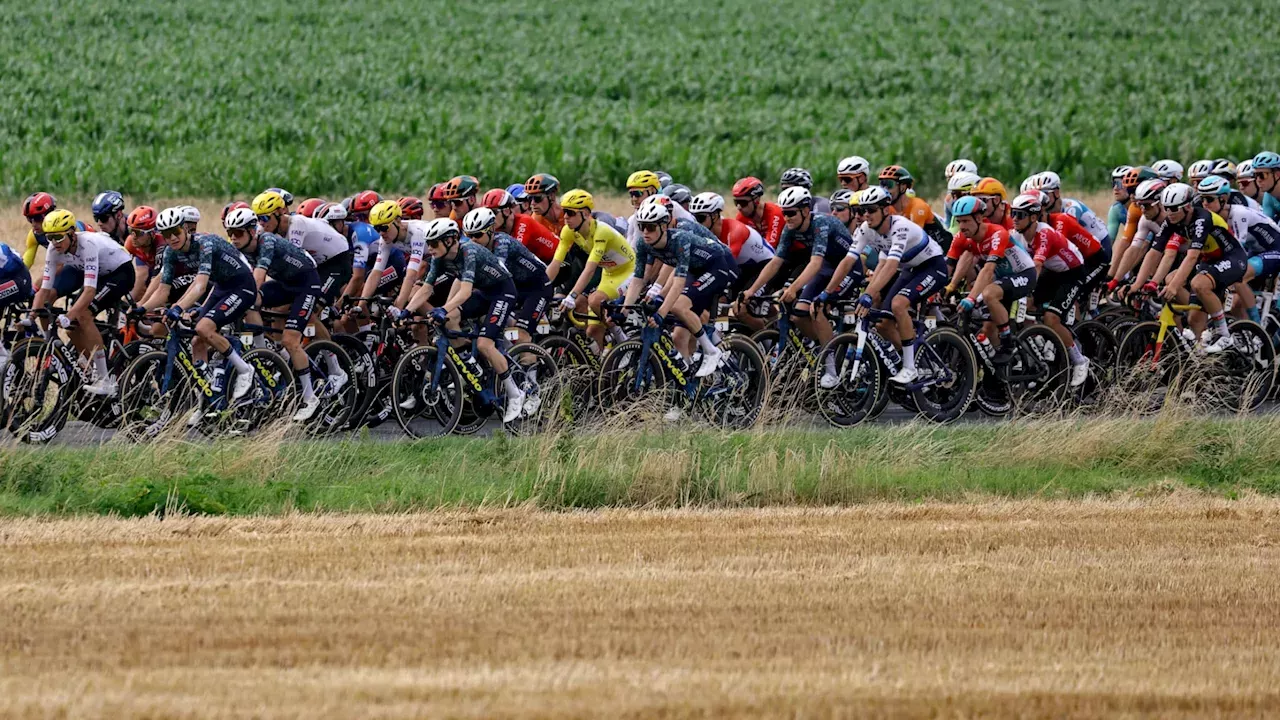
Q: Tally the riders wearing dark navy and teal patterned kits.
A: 7